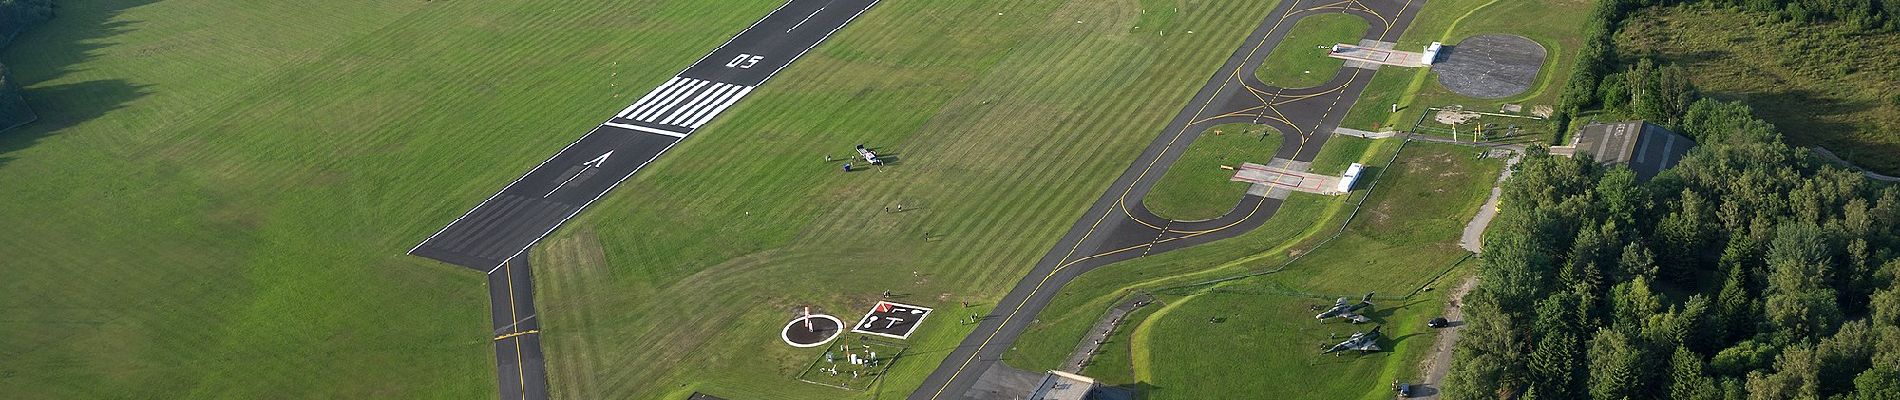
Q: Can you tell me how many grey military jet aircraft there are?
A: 2